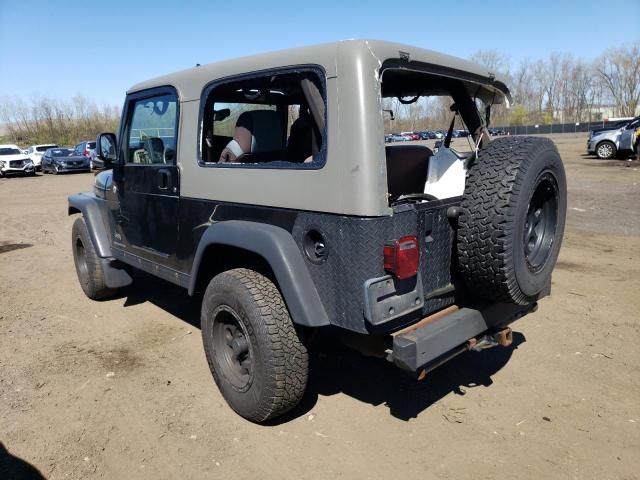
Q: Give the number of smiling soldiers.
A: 0